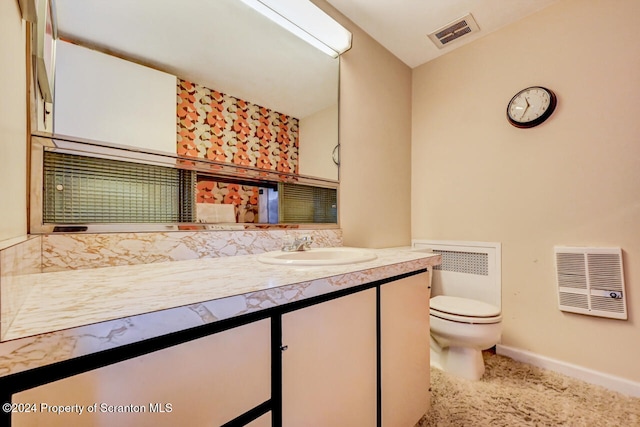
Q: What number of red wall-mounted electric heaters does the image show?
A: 0